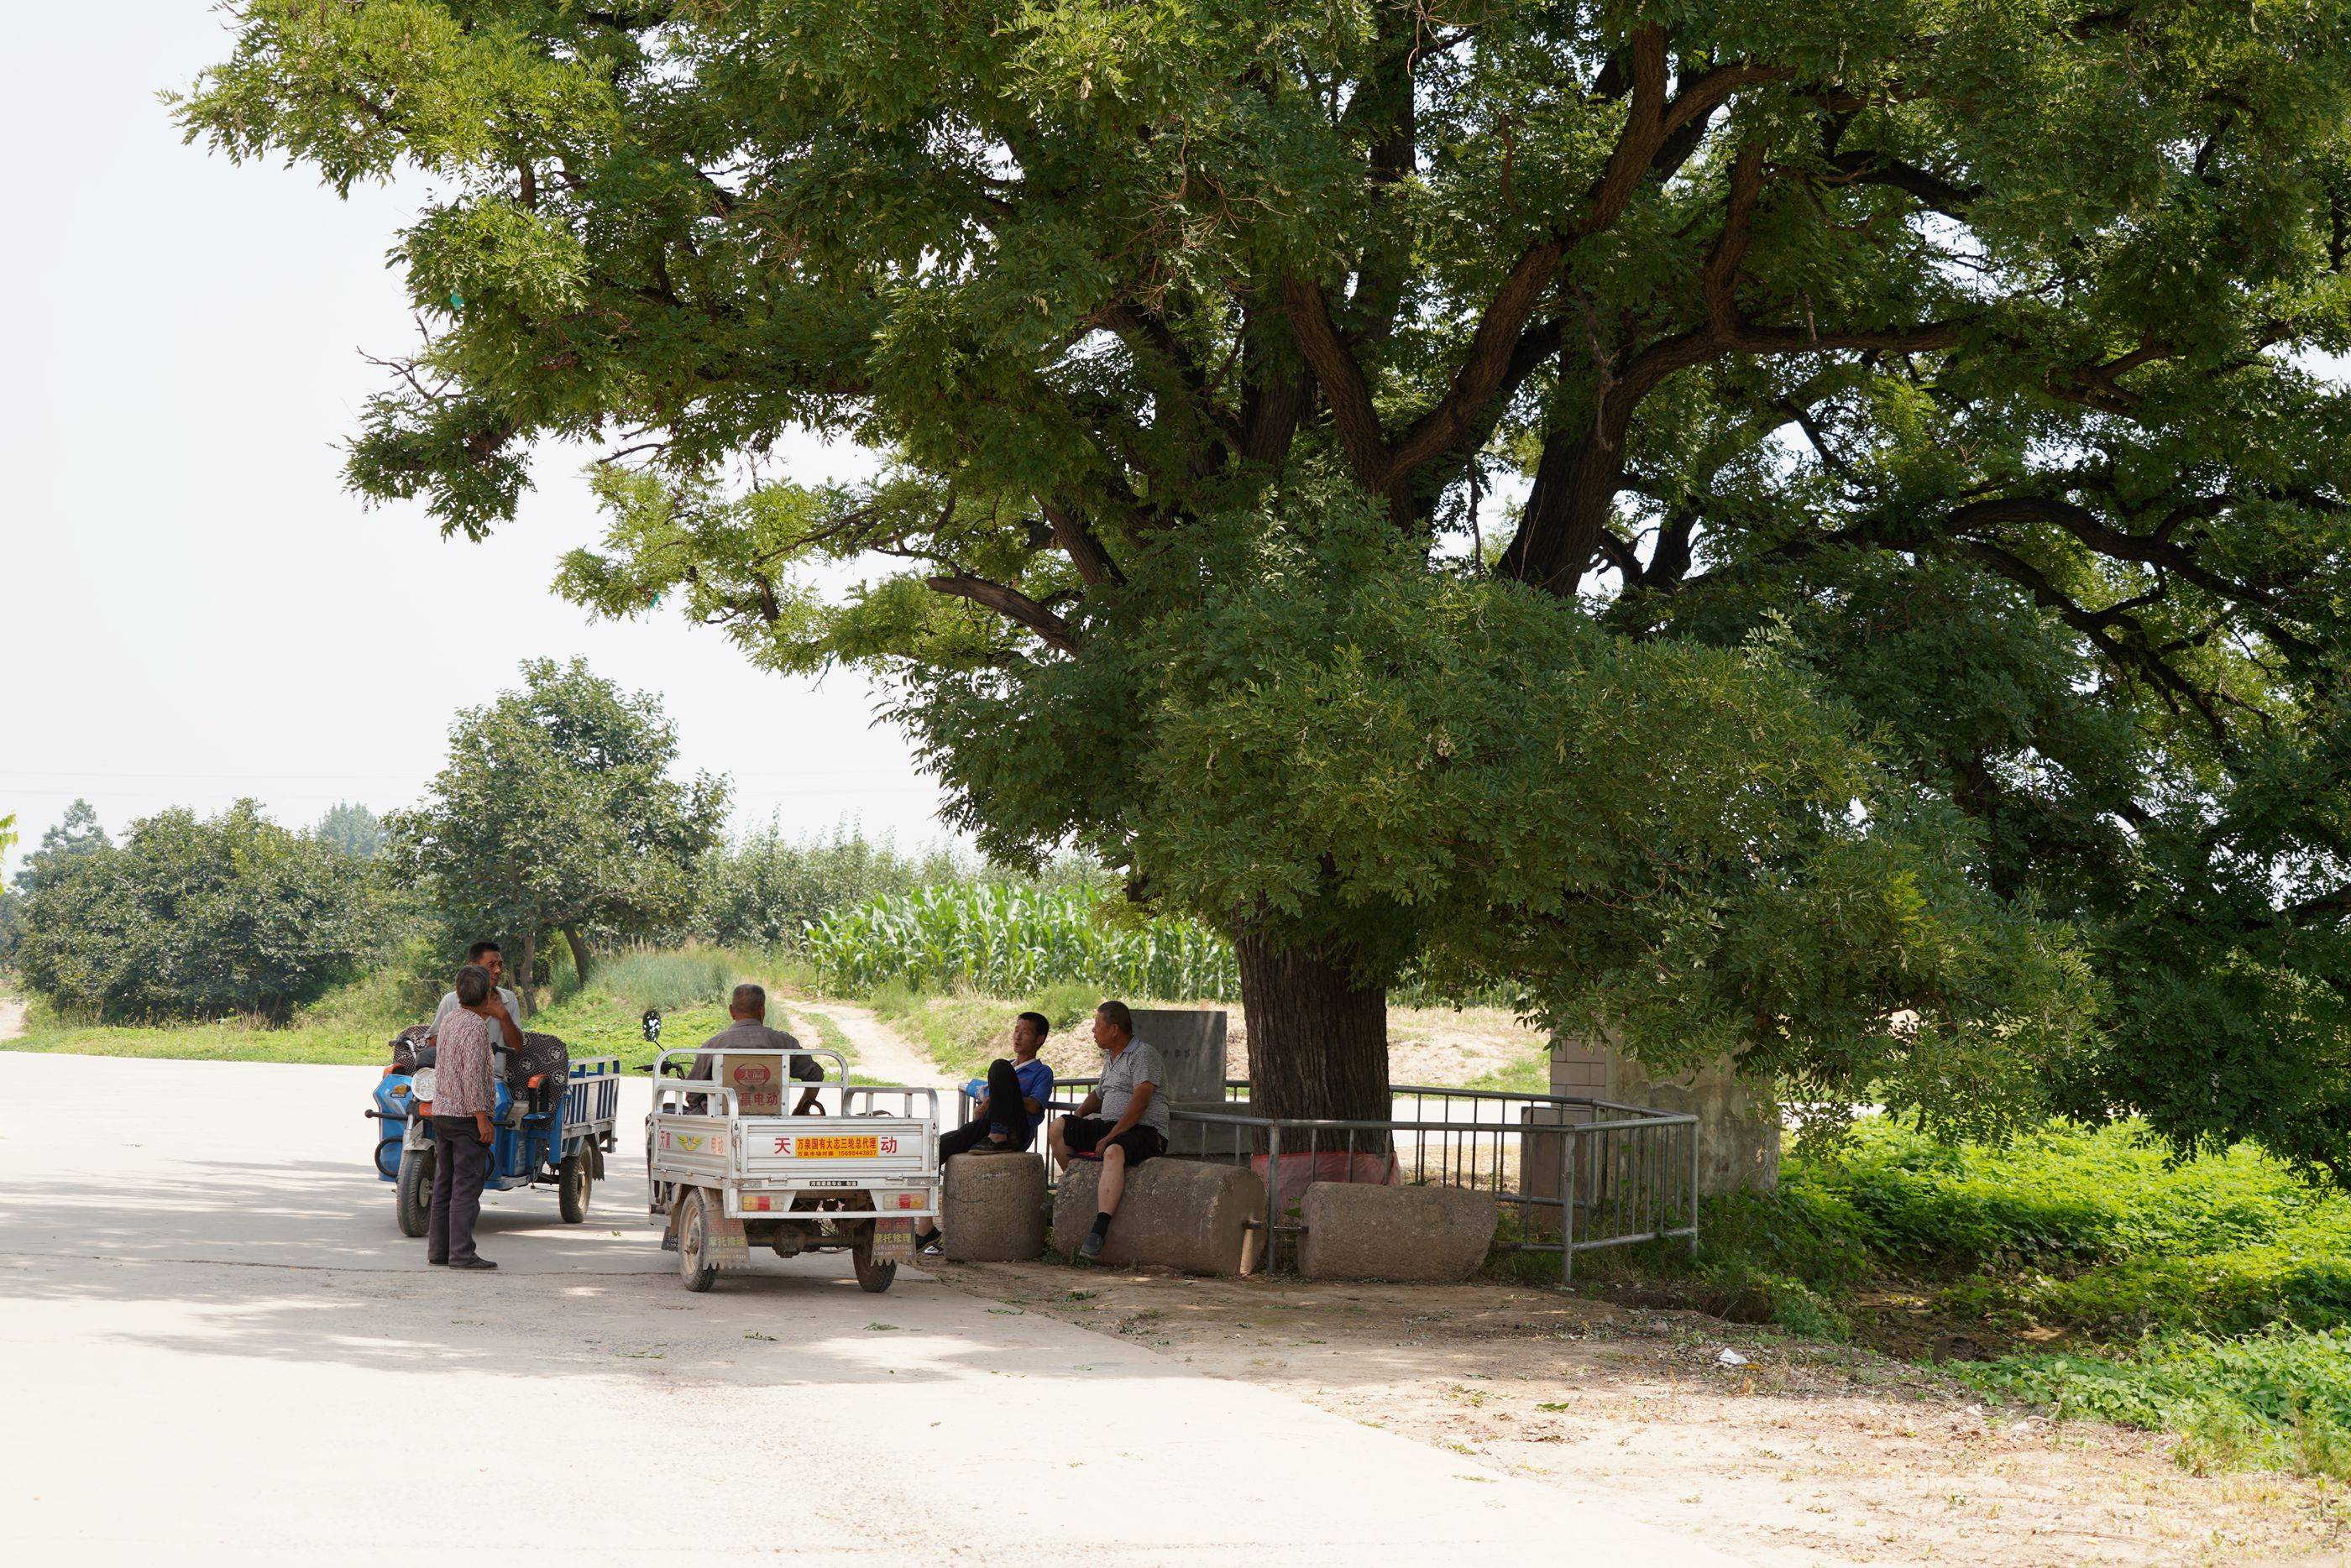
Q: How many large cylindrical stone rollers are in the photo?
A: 3